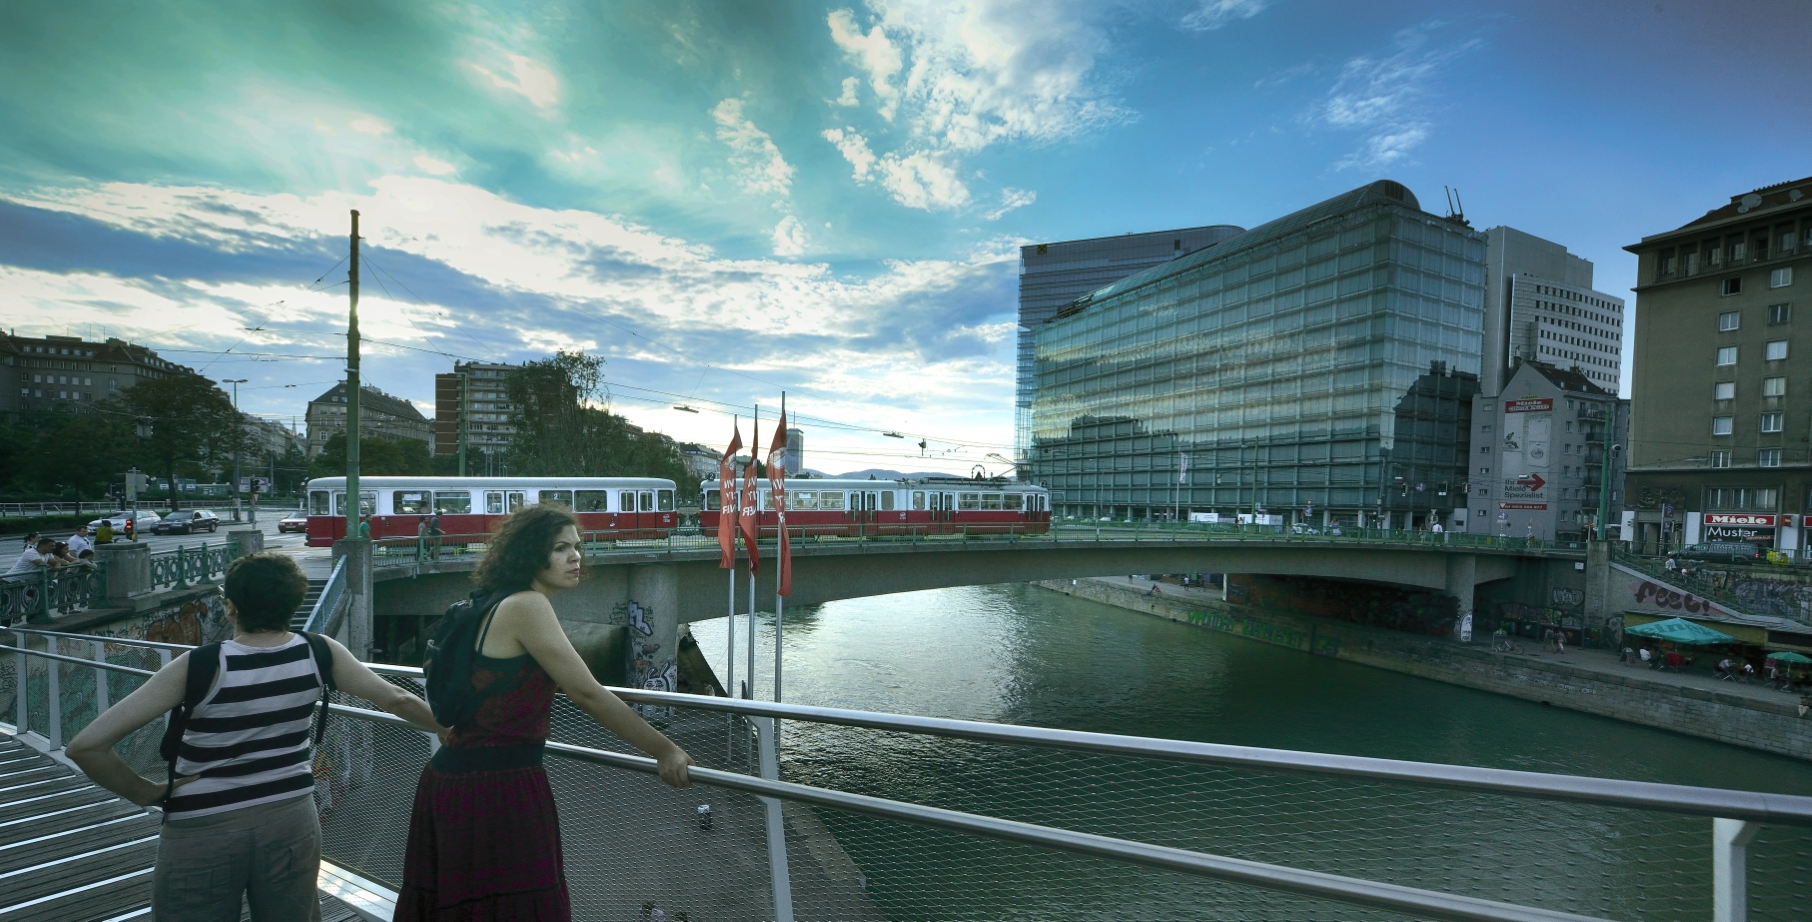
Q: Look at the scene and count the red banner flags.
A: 3